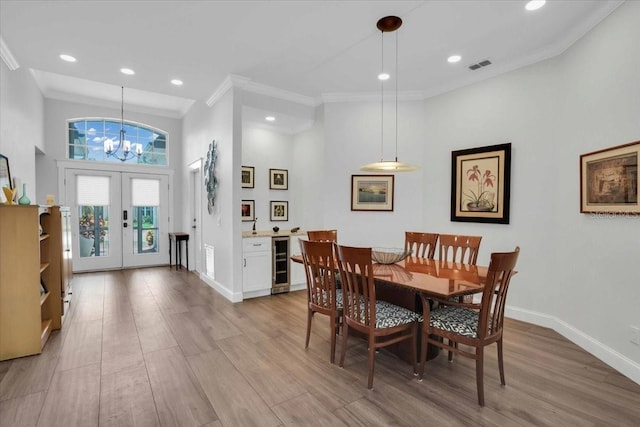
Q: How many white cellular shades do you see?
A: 2